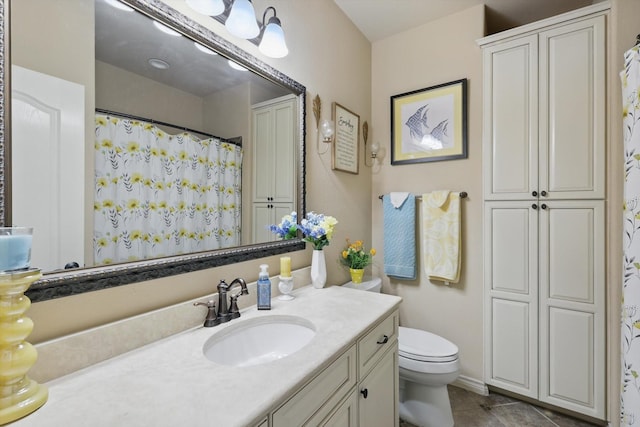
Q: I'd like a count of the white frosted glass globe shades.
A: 3